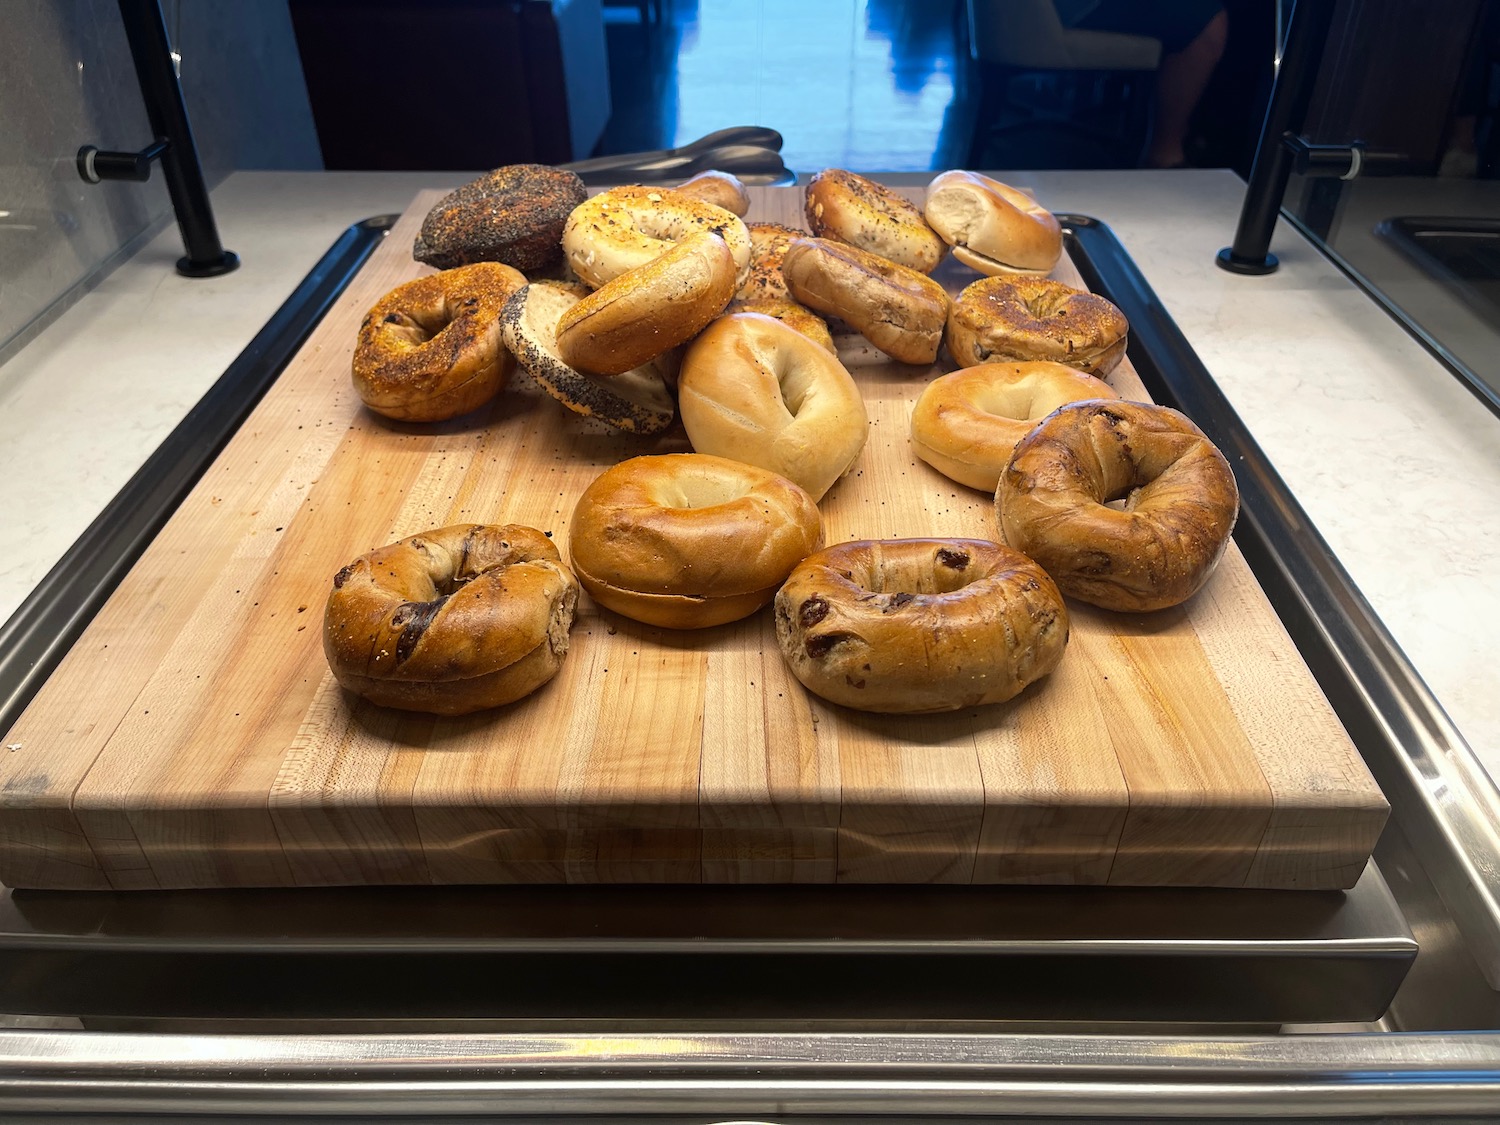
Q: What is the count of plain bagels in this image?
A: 4